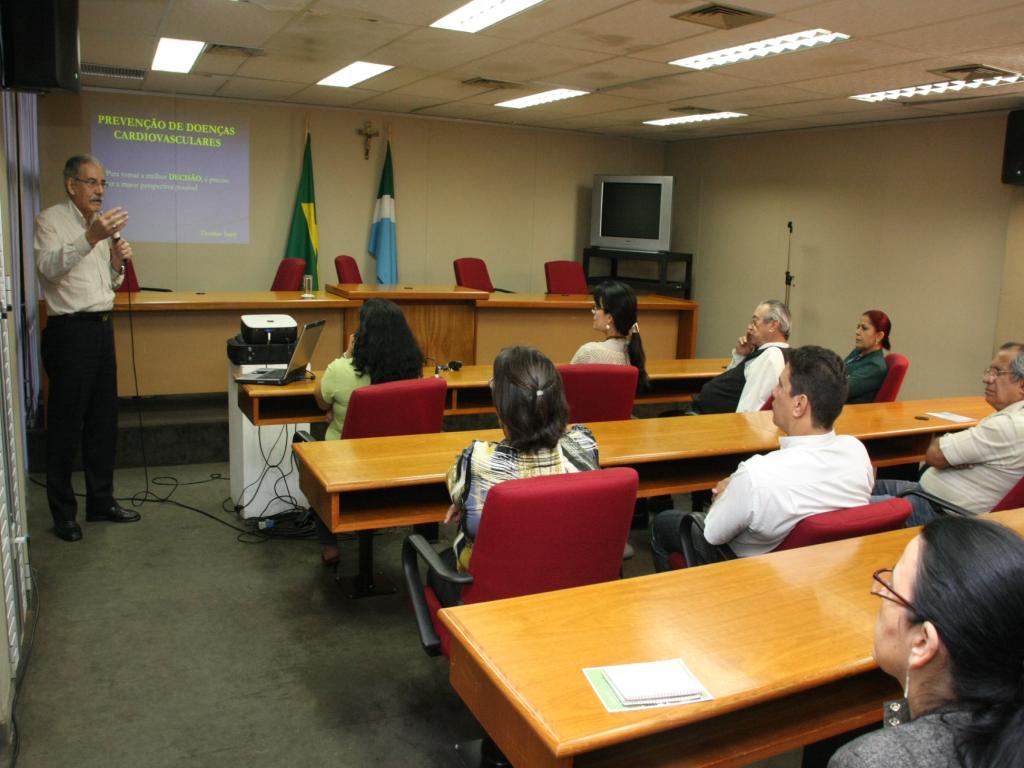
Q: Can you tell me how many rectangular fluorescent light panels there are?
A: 7